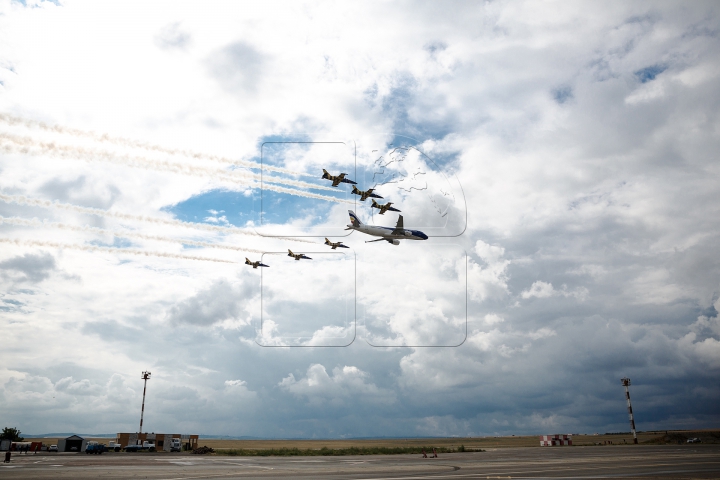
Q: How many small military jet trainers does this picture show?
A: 6